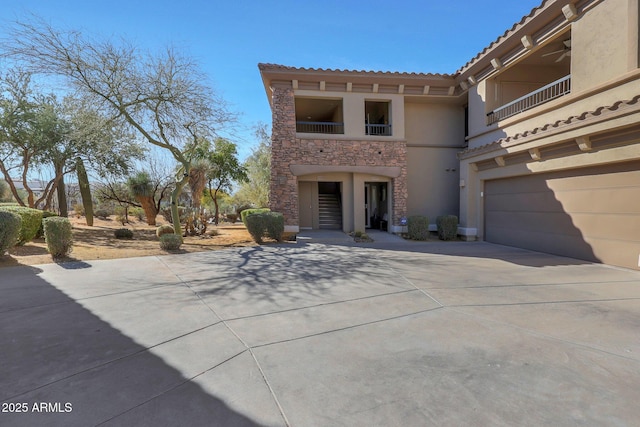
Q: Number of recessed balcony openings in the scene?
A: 3